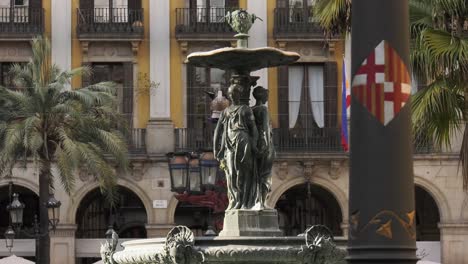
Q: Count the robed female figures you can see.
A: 2